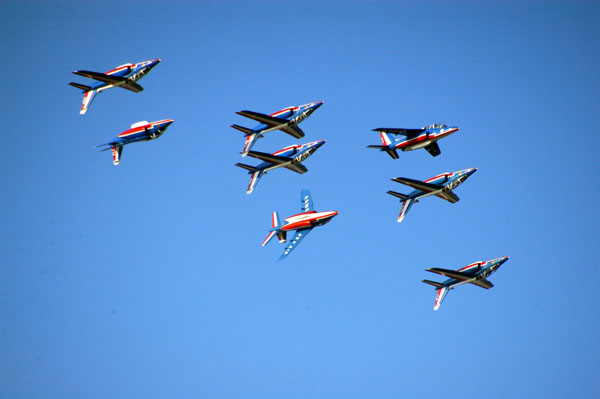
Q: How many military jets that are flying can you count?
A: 8